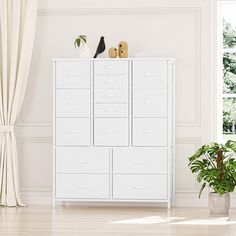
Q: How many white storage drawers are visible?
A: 15